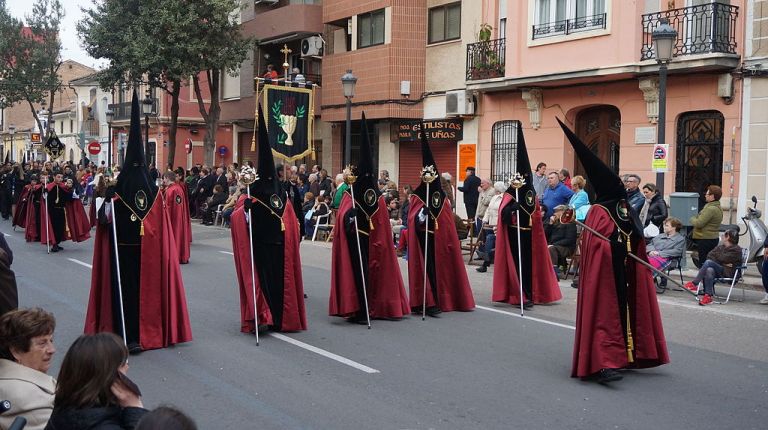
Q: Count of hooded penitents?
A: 6